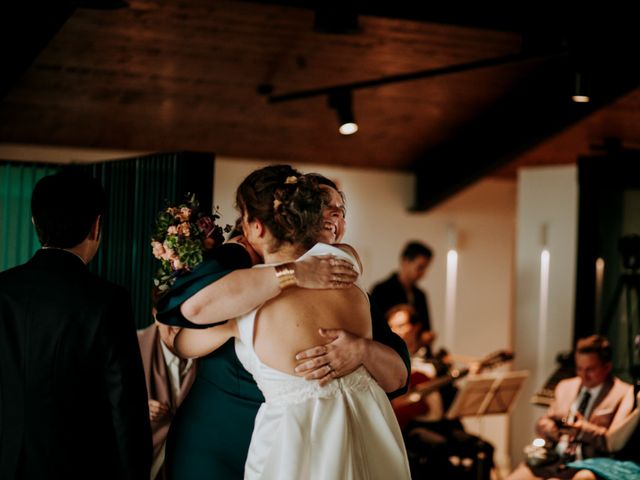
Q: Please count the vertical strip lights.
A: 3